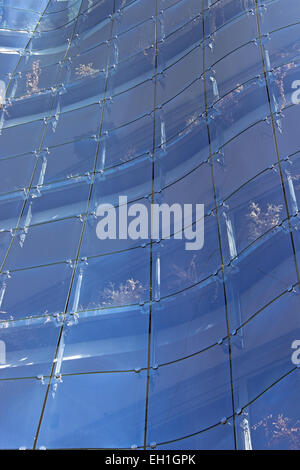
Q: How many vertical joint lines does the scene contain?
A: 6